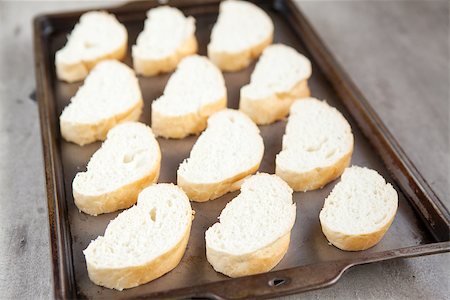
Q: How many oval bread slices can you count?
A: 12